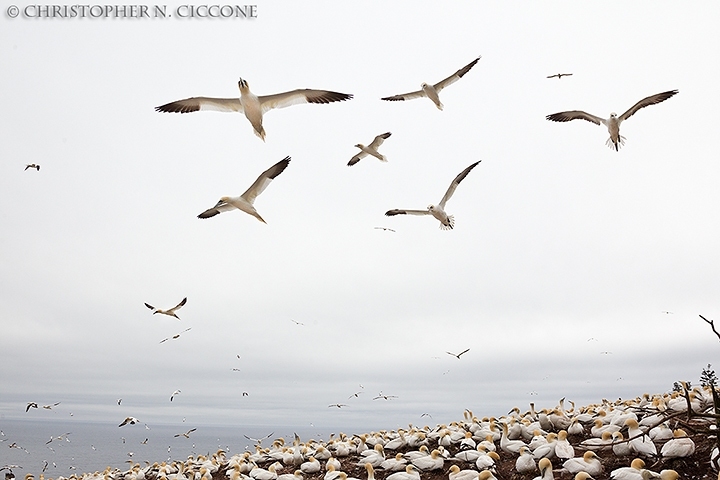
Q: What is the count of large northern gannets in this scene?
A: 6